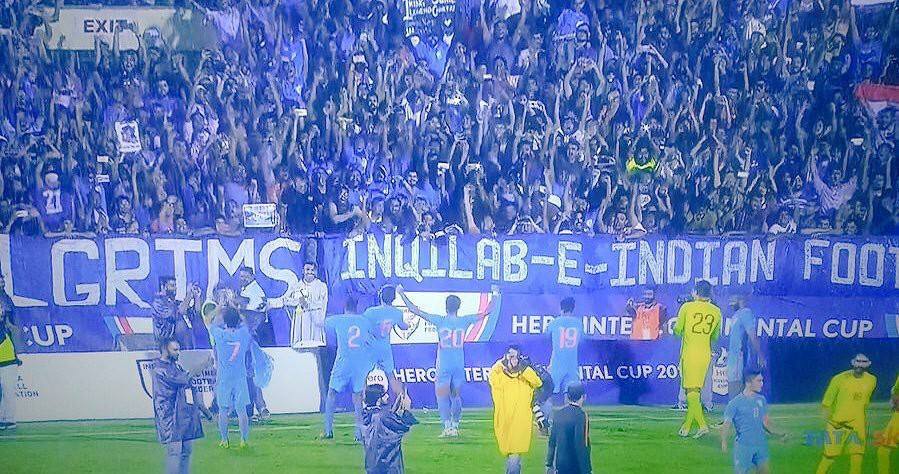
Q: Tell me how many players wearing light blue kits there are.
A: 7